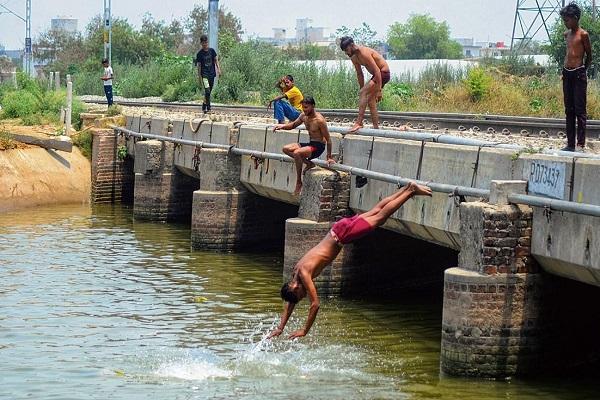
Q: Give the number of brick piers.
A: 5